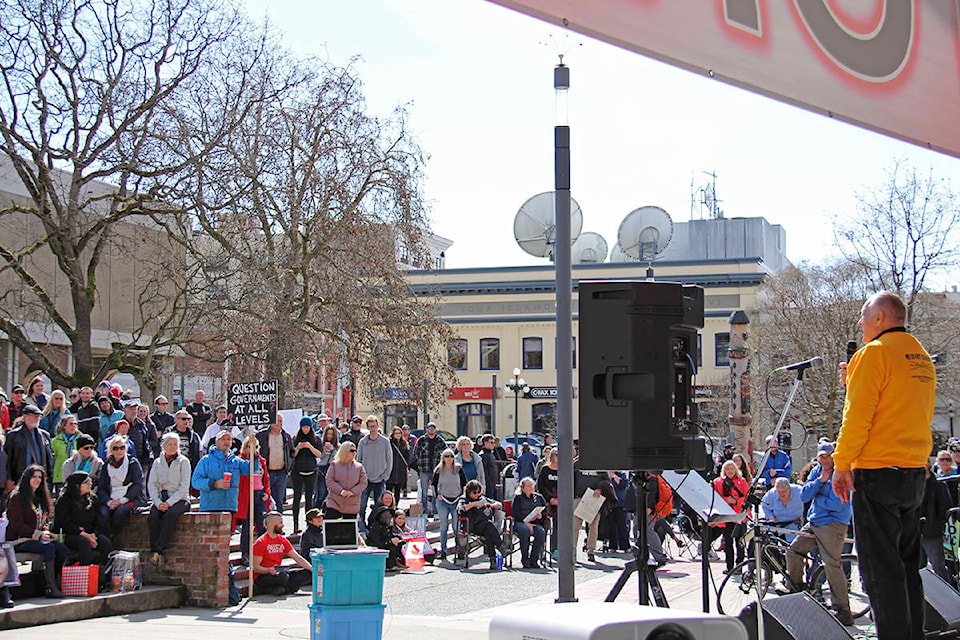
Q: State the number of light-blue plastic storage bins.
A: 2